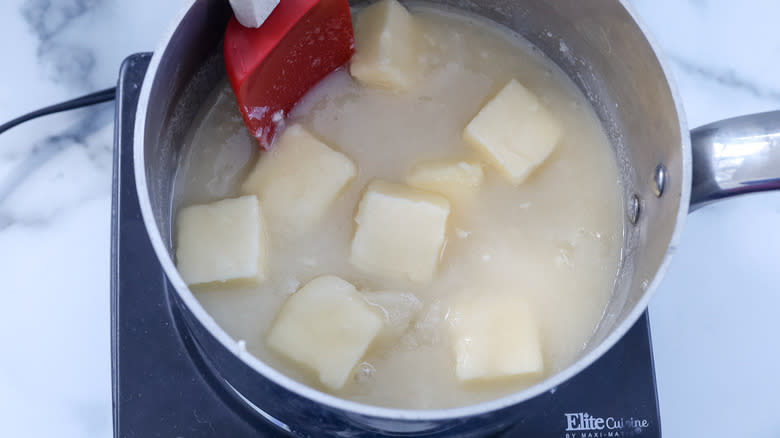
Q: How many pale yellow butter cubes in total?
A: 8